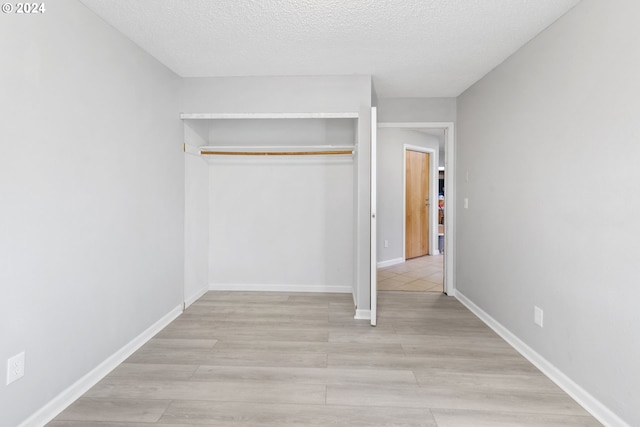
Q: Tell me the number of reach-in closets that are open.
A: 1